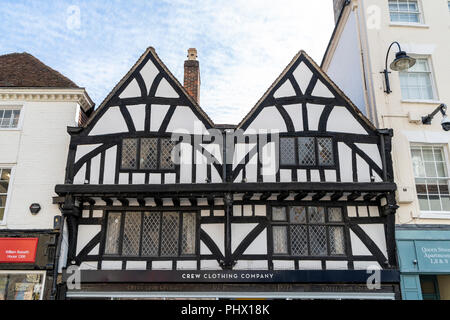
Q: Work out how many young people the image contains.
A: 0